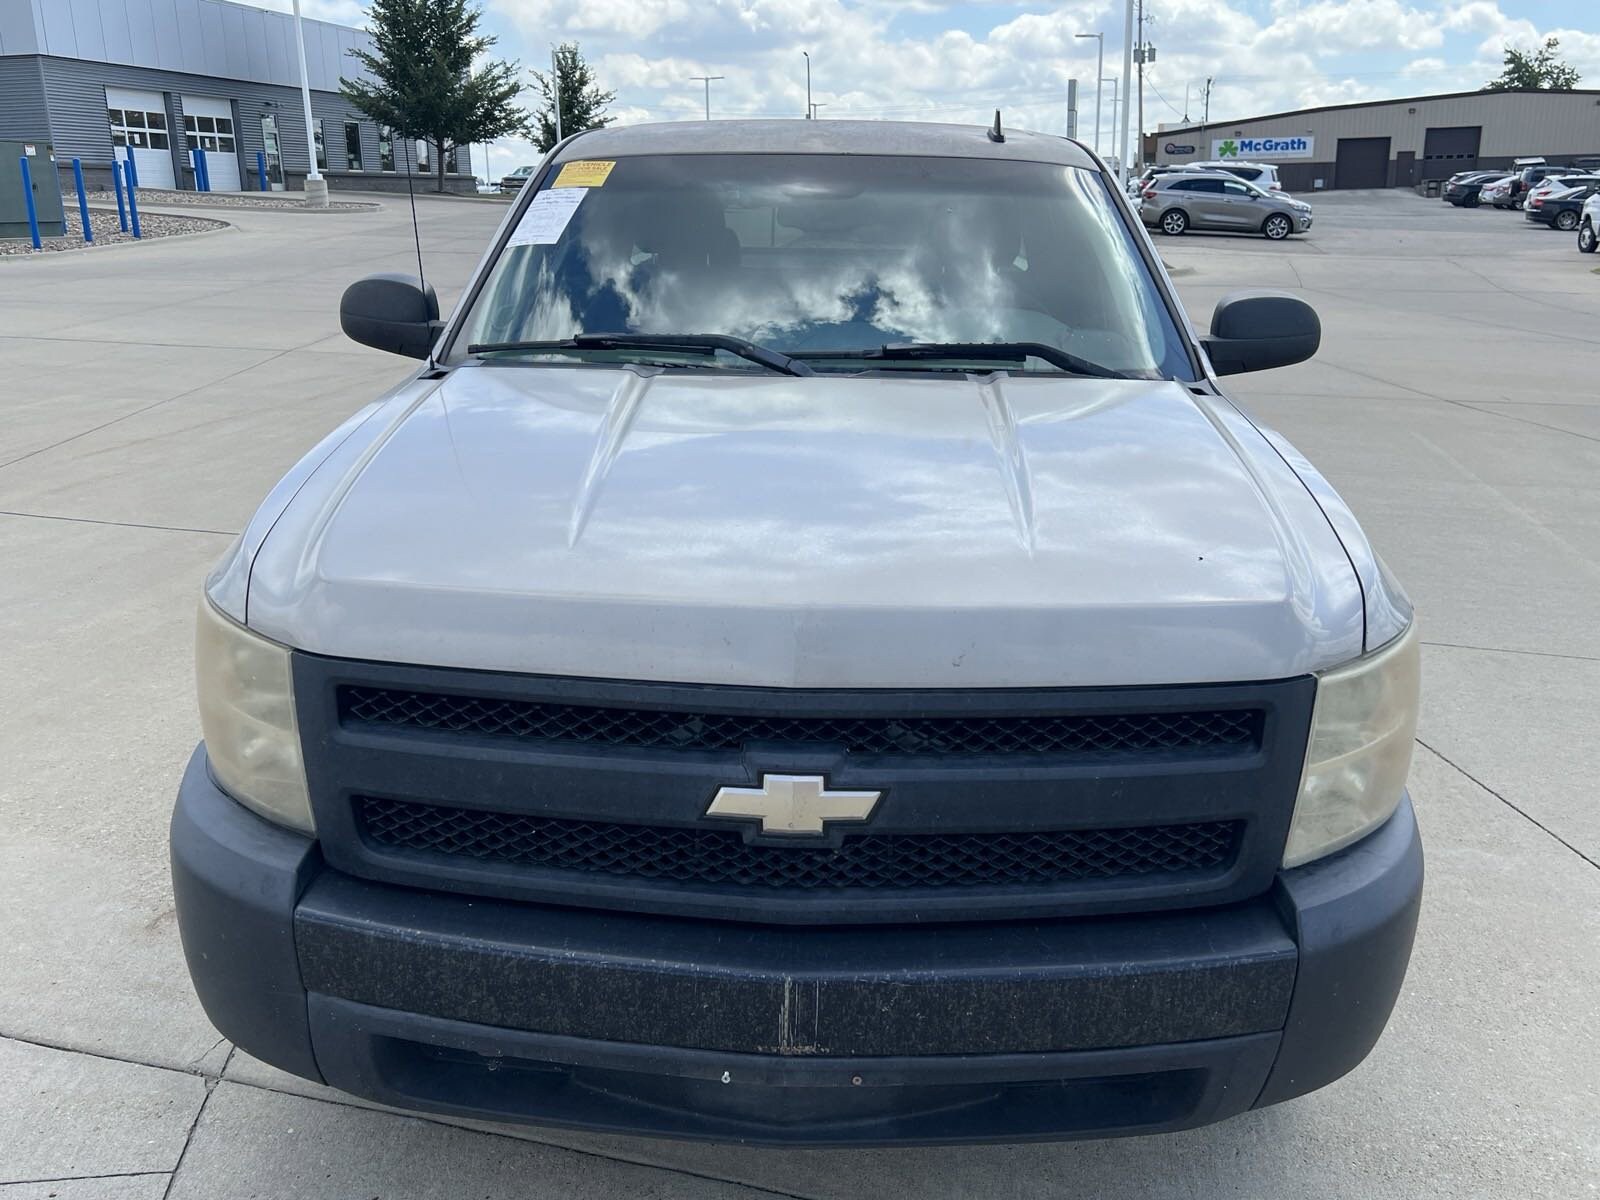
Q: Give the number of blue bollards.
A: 8